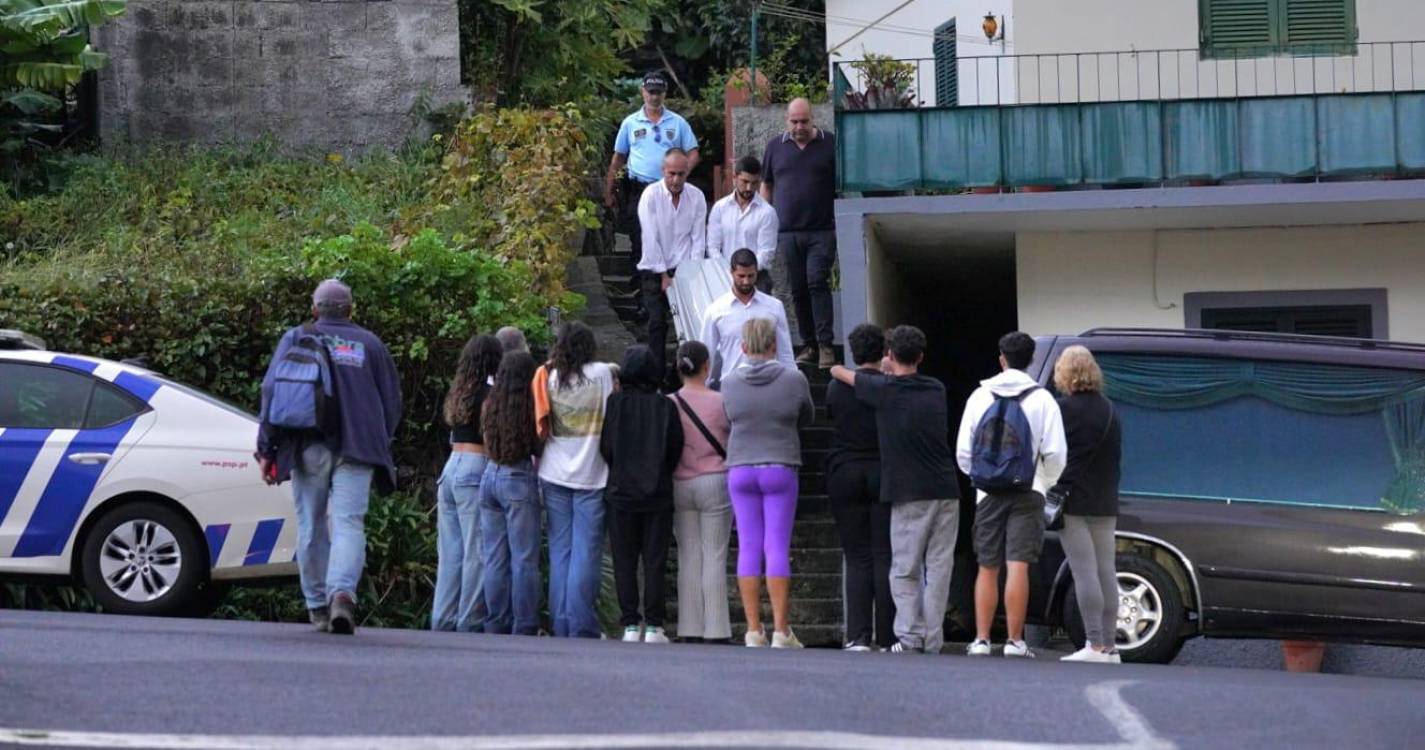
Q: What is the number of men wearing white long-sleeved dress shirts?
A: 3